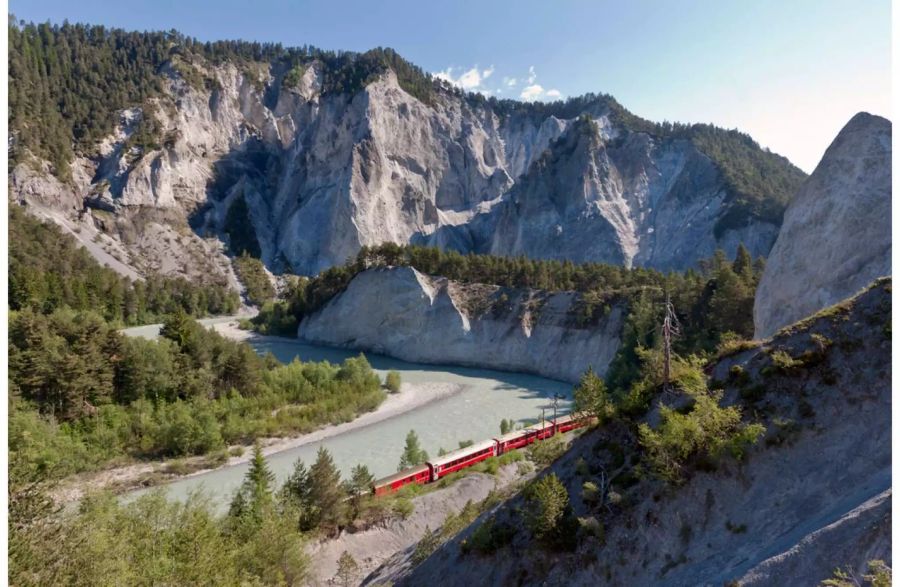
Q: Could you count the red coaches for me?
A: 4